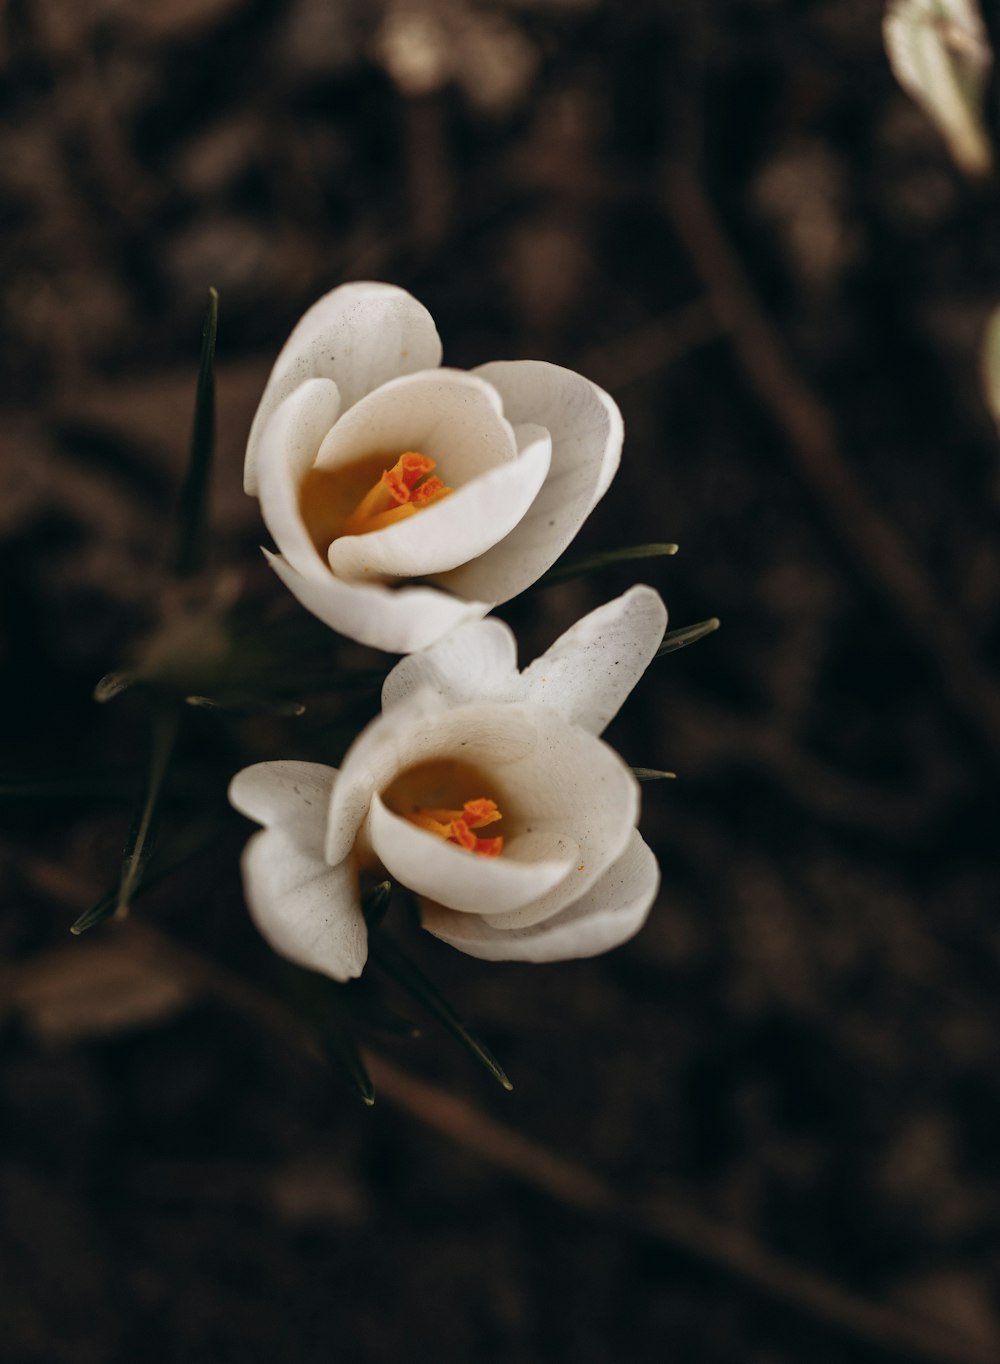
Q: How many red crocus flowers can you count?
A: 0